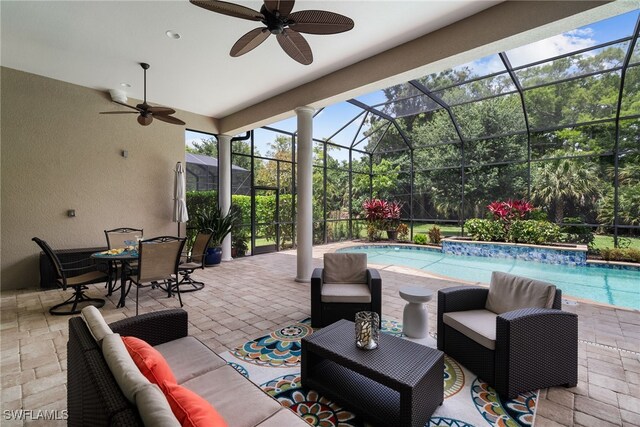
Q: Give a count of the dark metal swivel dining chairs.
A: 2